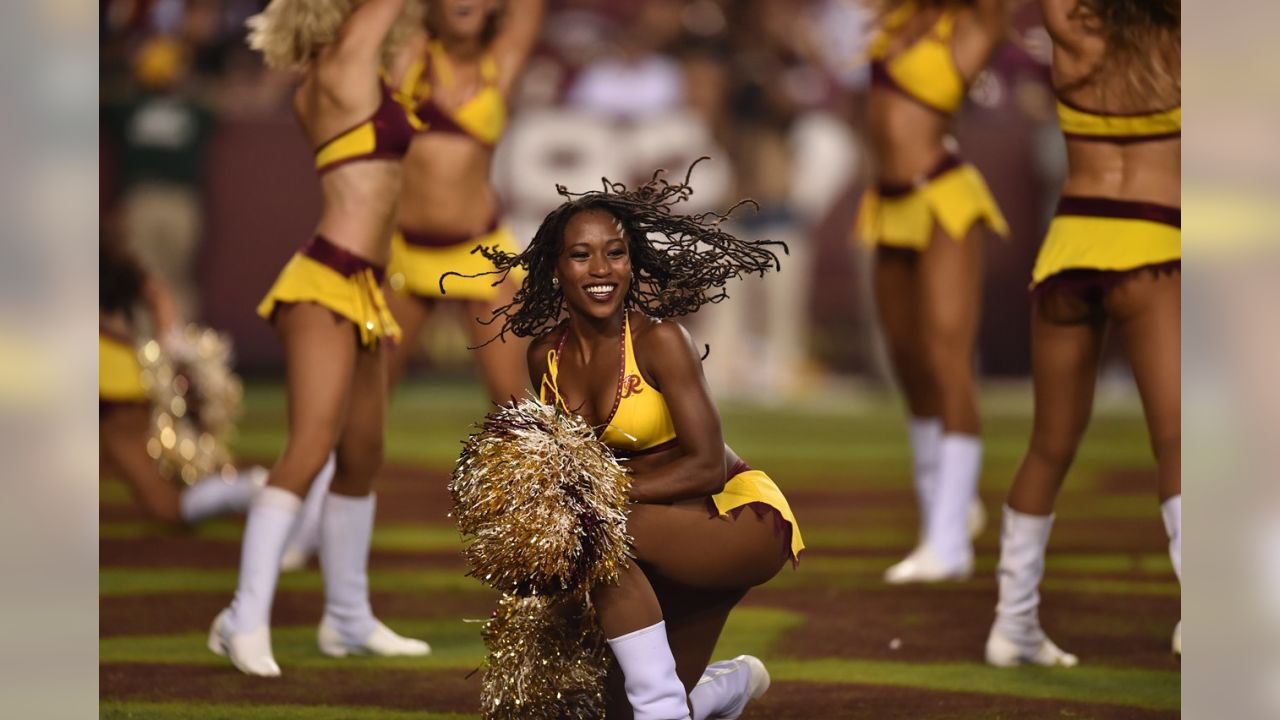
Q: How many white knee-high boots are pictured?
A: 10